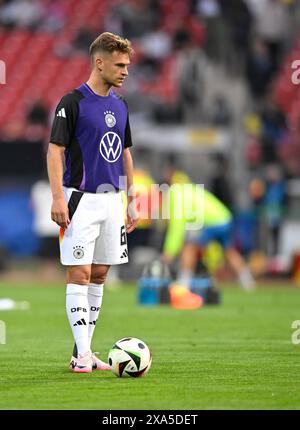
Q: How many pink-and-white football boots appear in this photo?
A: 2